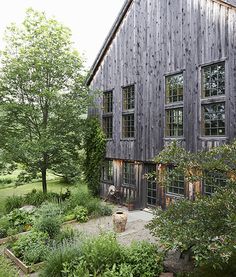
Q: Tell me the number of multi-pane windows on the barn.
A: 12